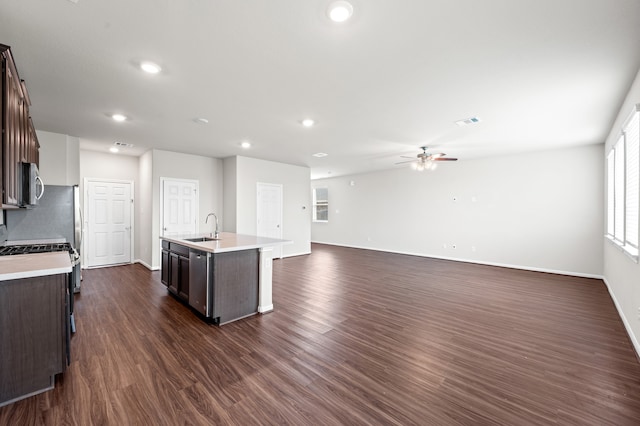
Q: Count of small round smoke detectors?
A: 1